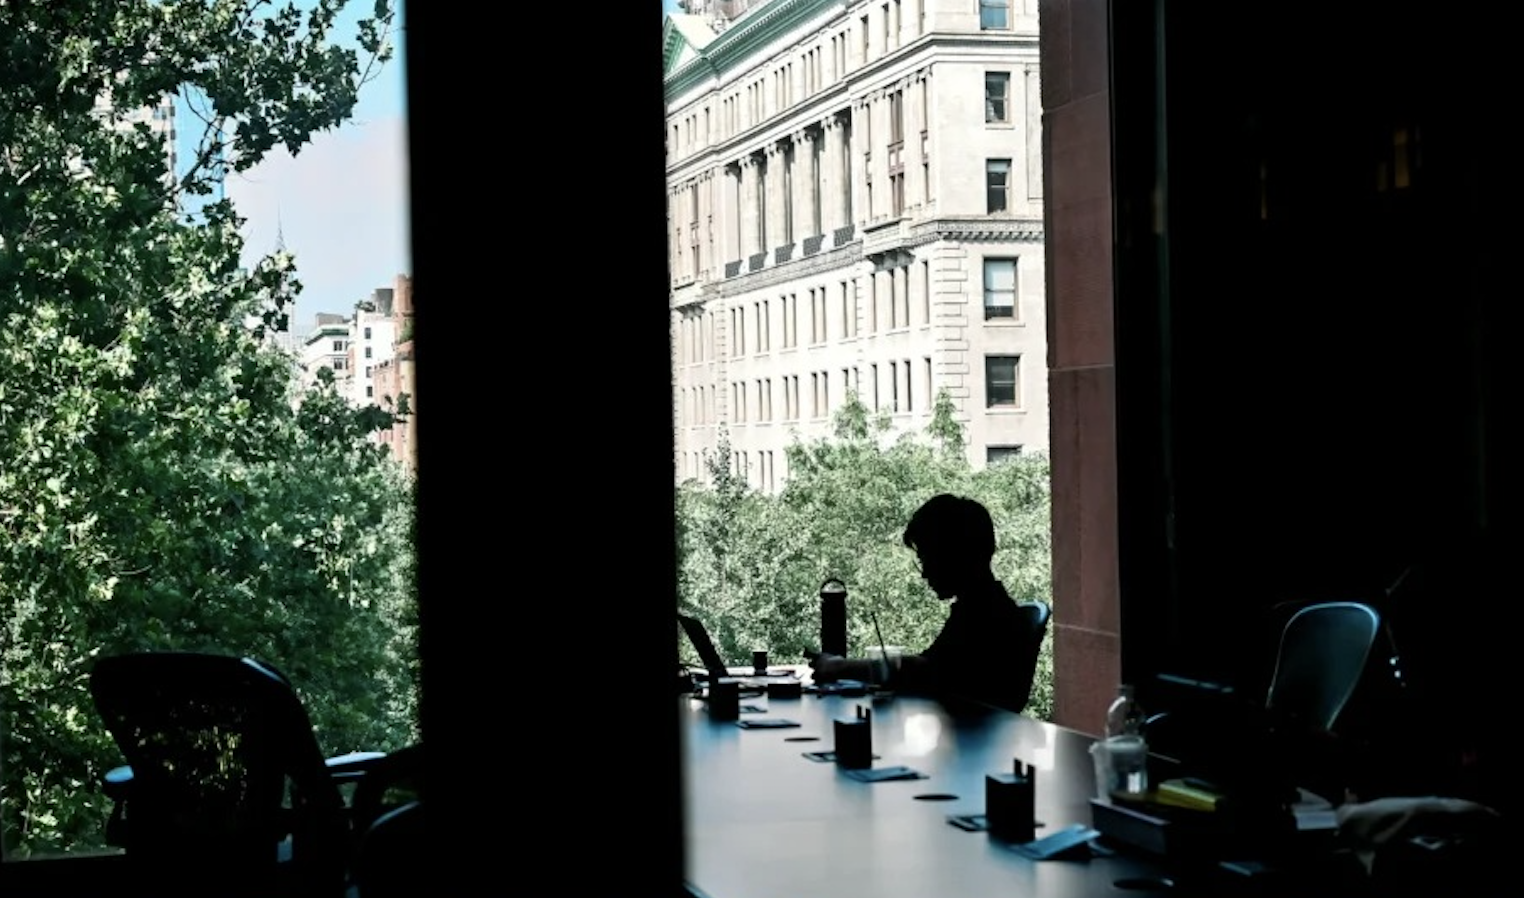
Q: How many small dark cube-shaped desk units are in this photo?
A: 3